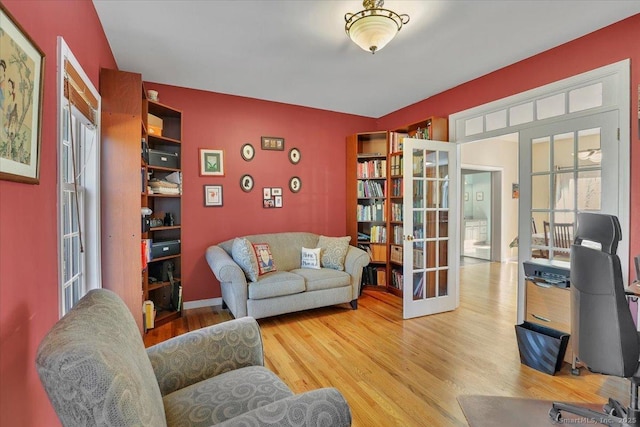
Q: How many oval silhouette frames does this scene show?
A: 4